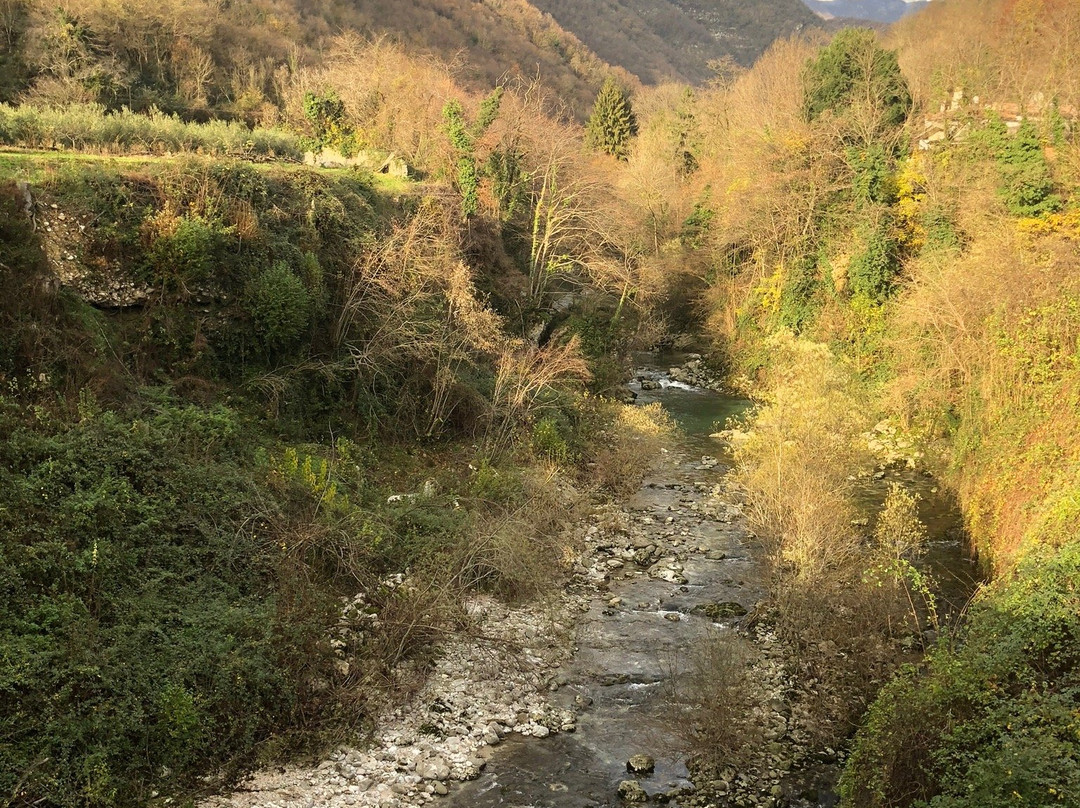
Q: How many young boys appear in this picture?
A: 0